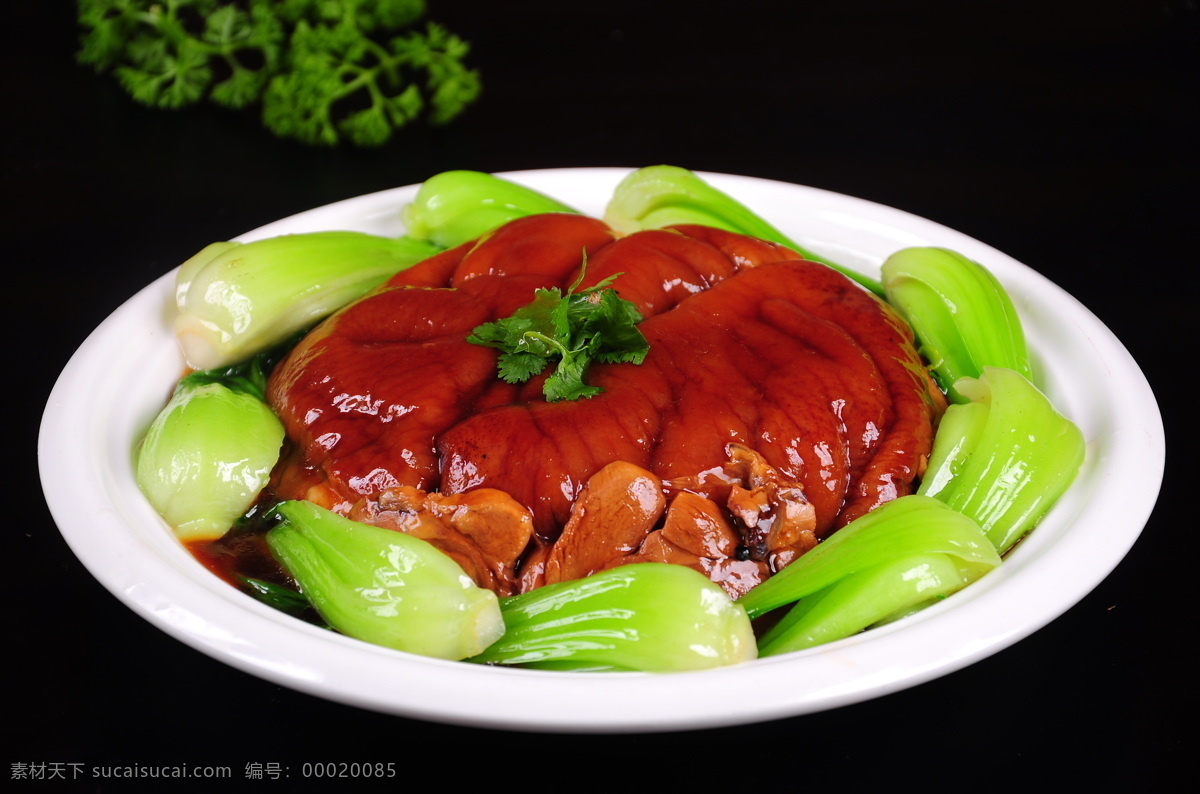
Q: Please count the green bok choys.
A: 9